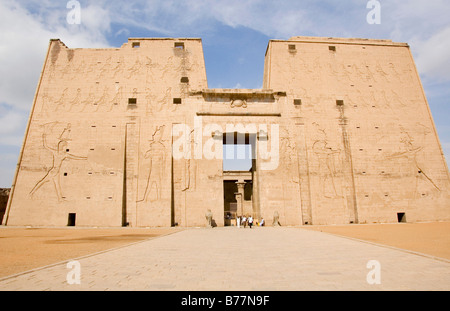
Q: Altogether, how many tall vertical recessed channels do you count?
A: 4